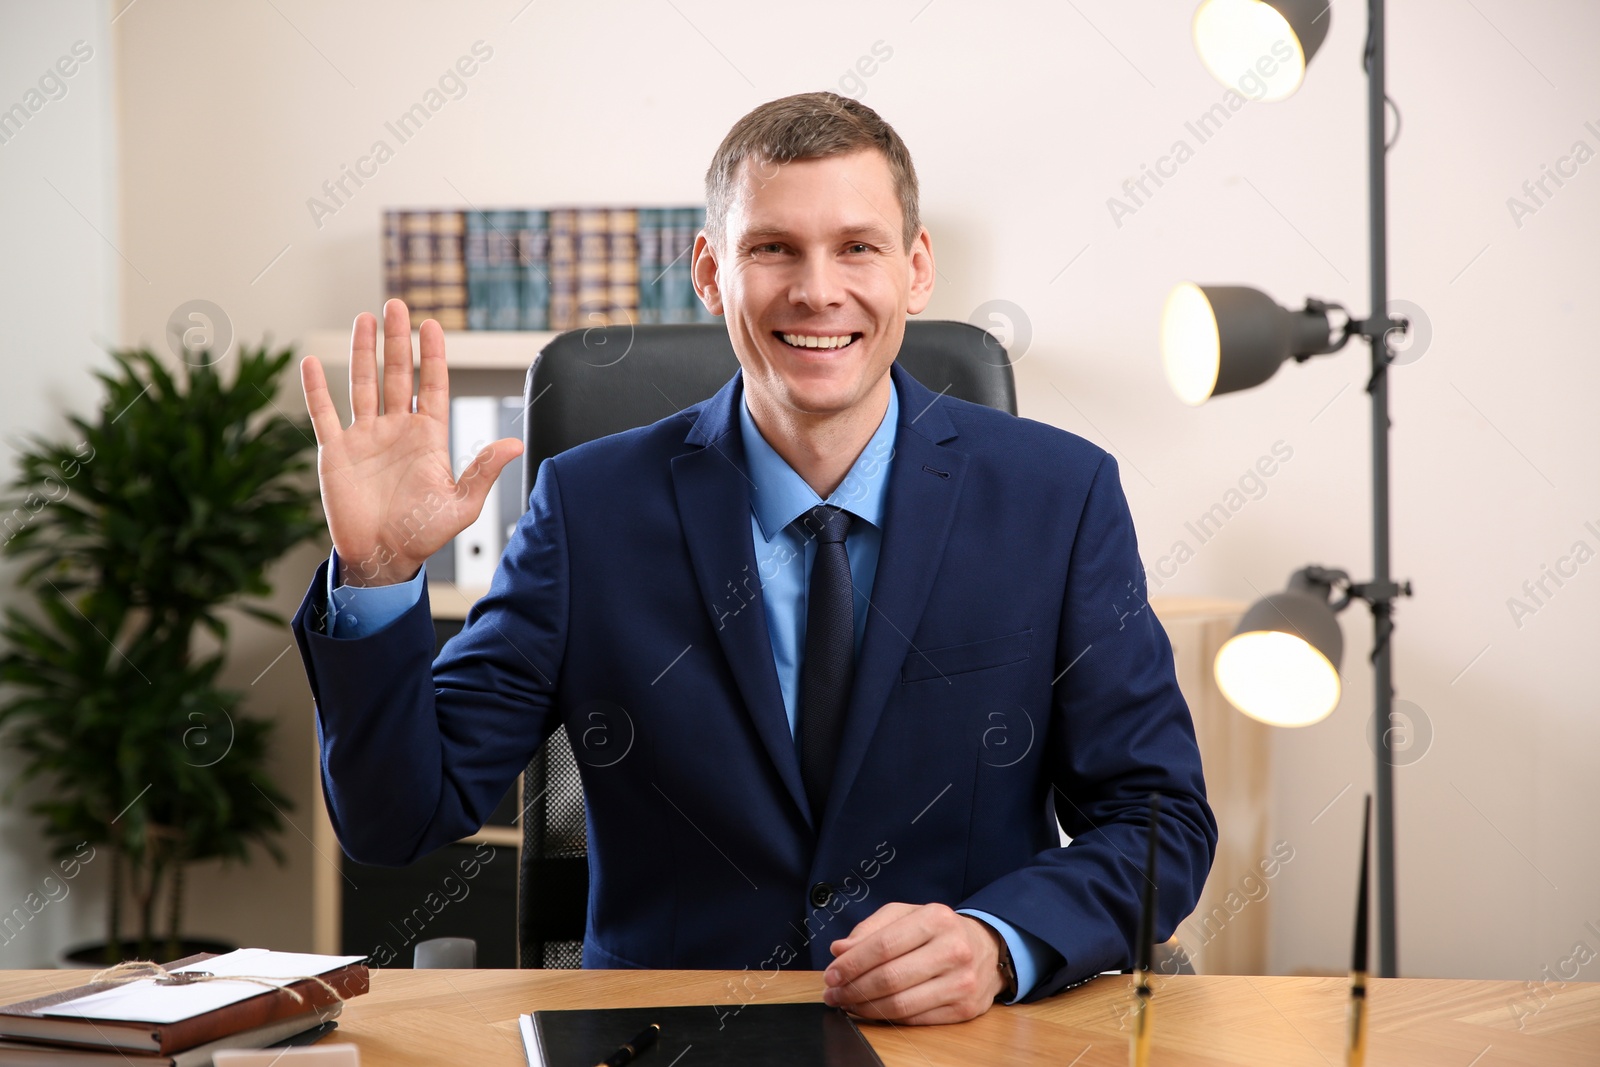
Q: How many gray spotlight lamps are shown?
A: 3